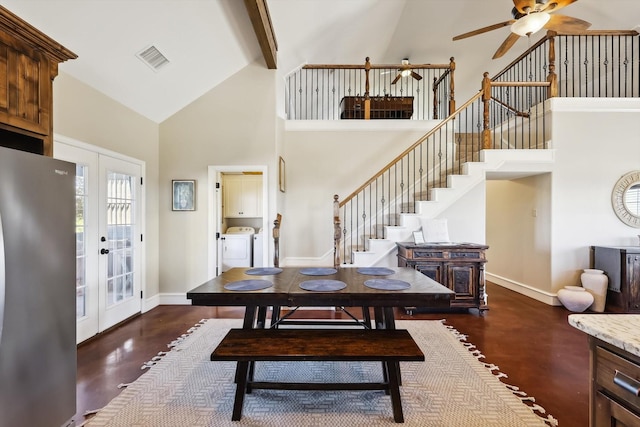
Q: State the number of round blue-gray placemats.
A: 6